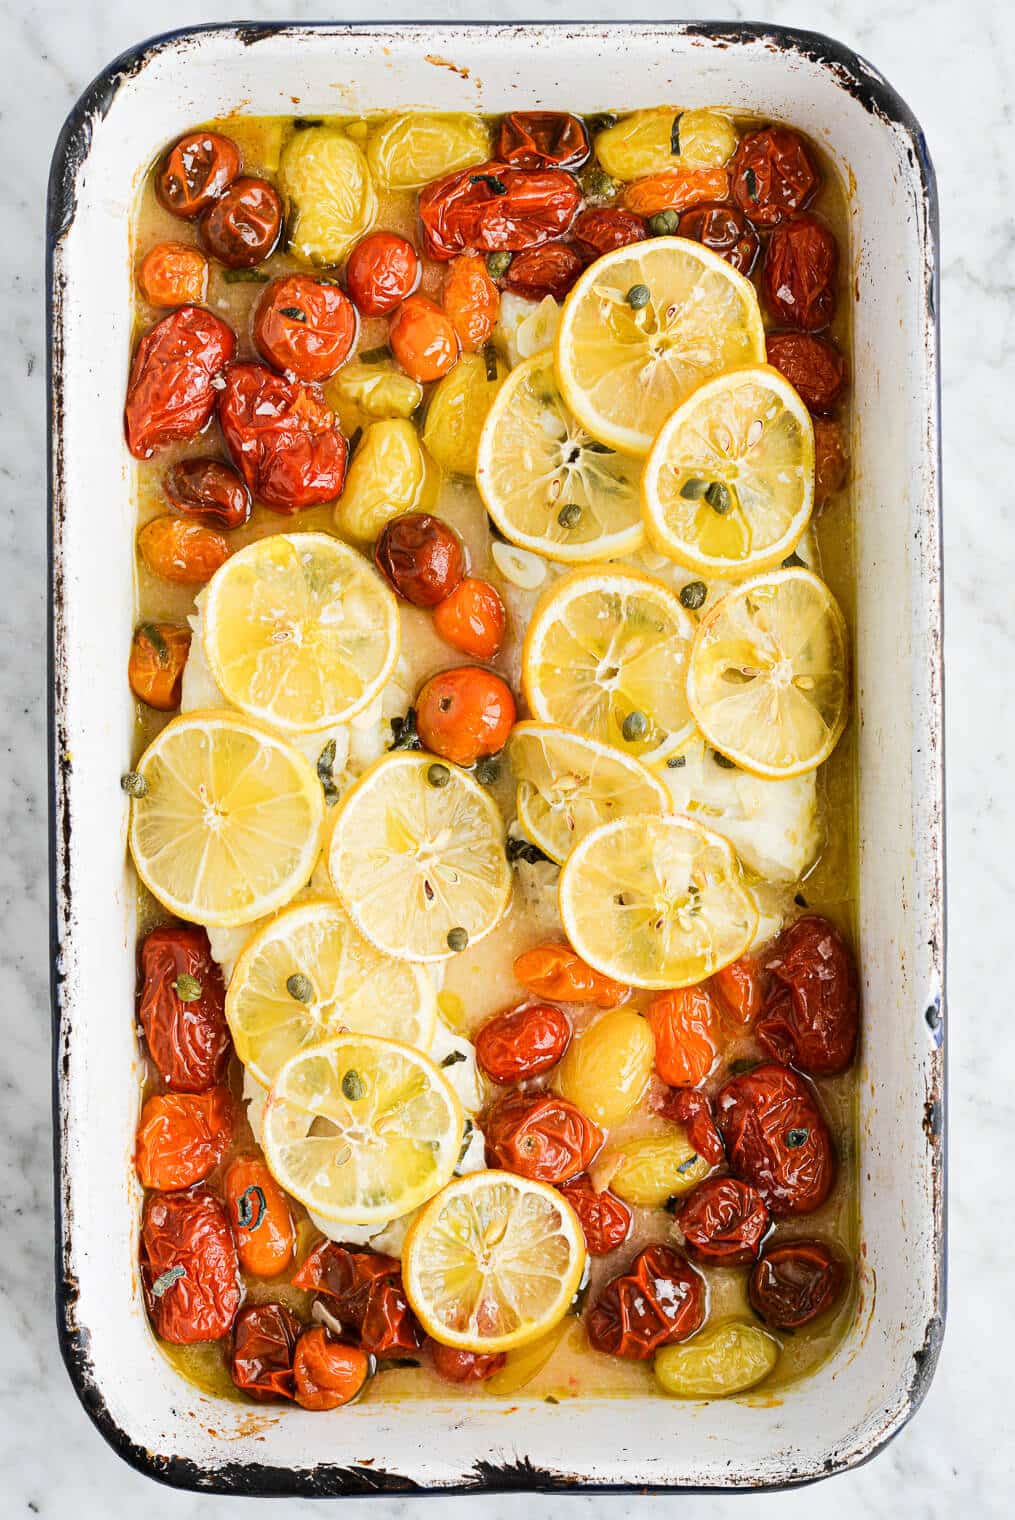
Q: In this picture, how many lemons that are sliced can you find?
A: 13